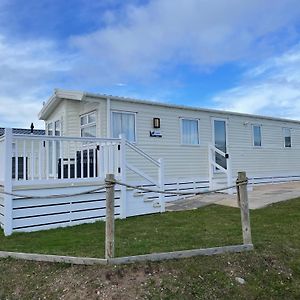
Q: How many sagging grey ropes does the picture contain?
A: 2